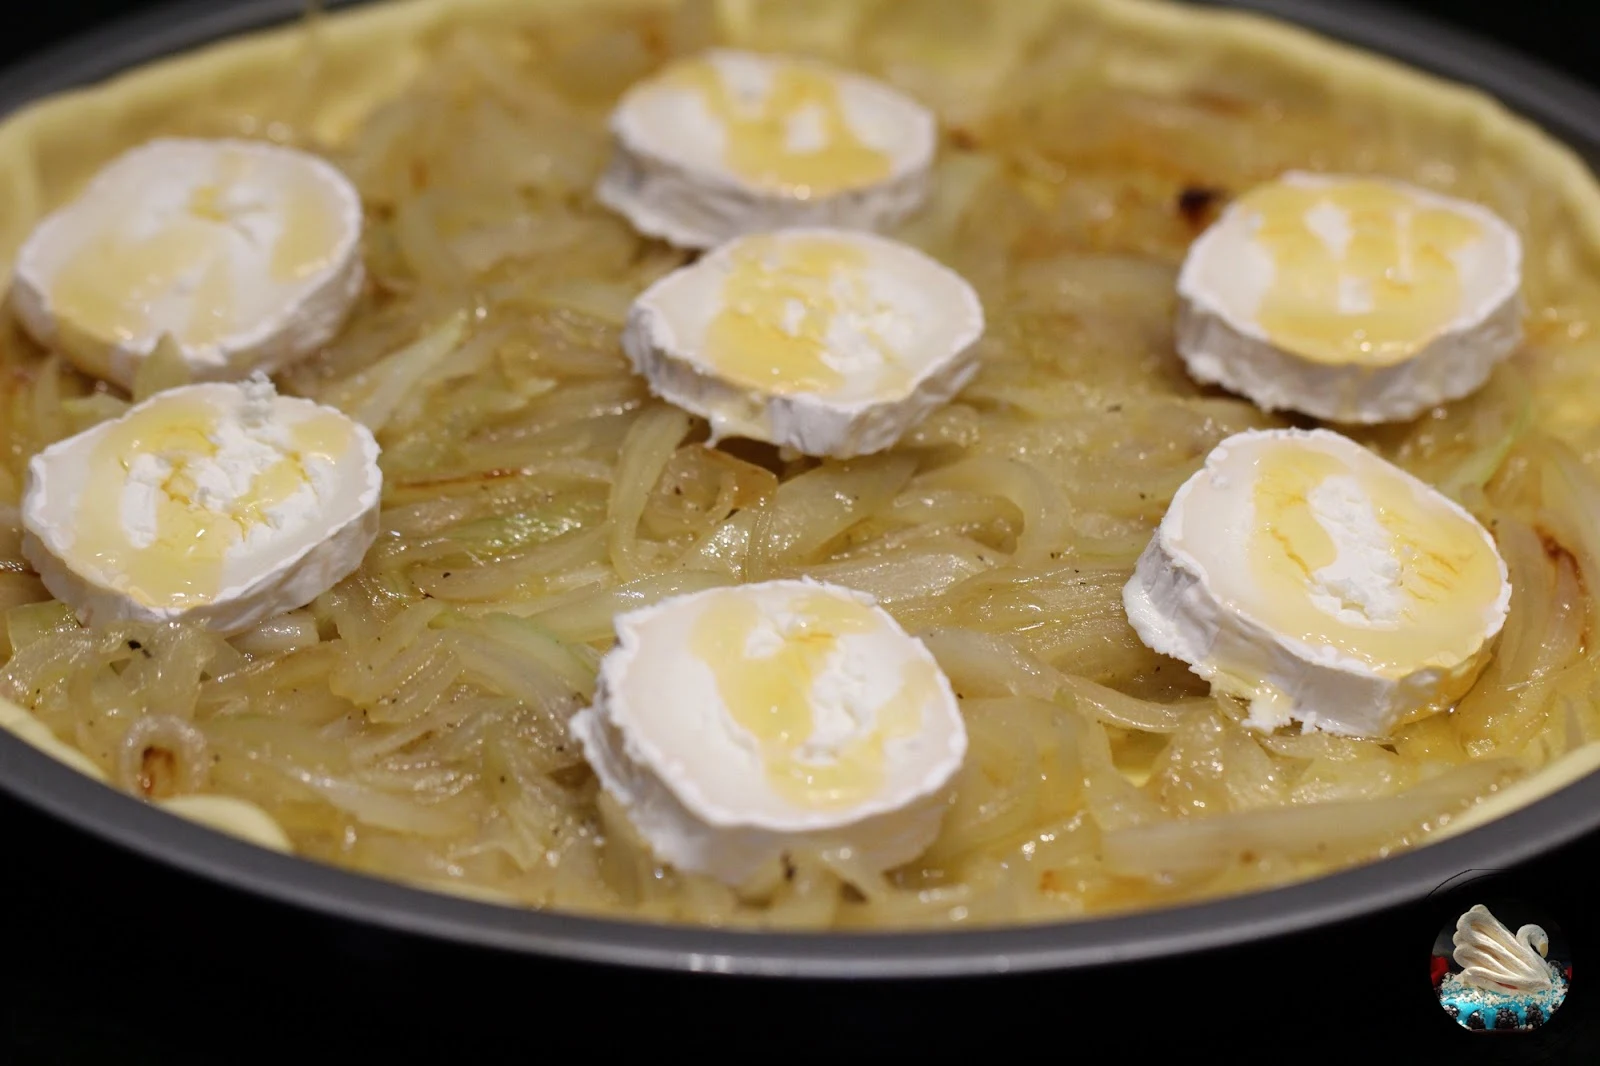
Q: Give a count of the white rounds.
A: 7